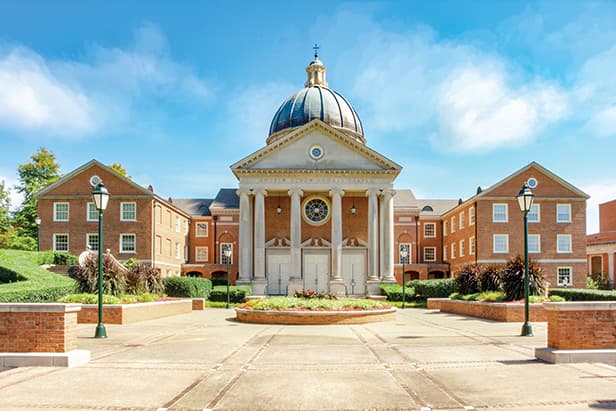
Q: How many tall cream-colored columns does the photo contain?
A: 6